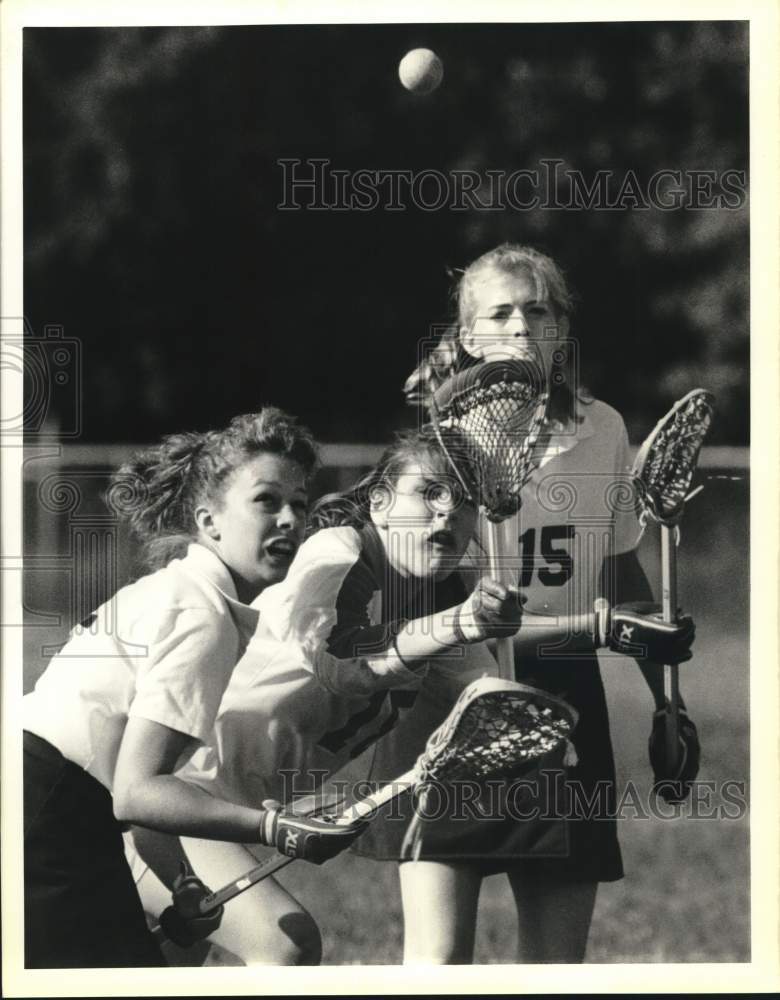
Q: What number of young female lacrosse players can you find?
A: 3